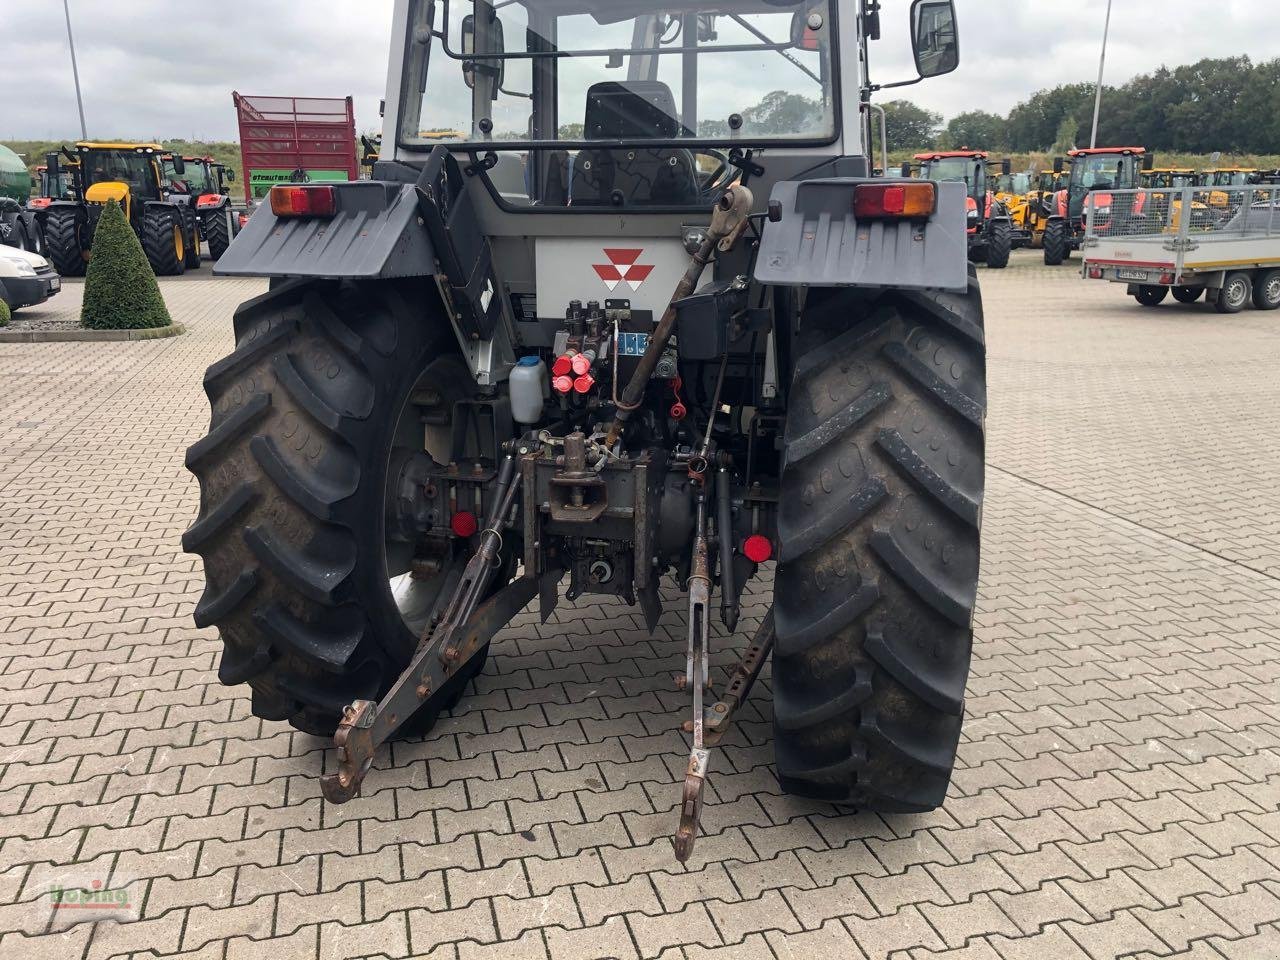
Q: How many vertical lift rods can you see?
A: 2